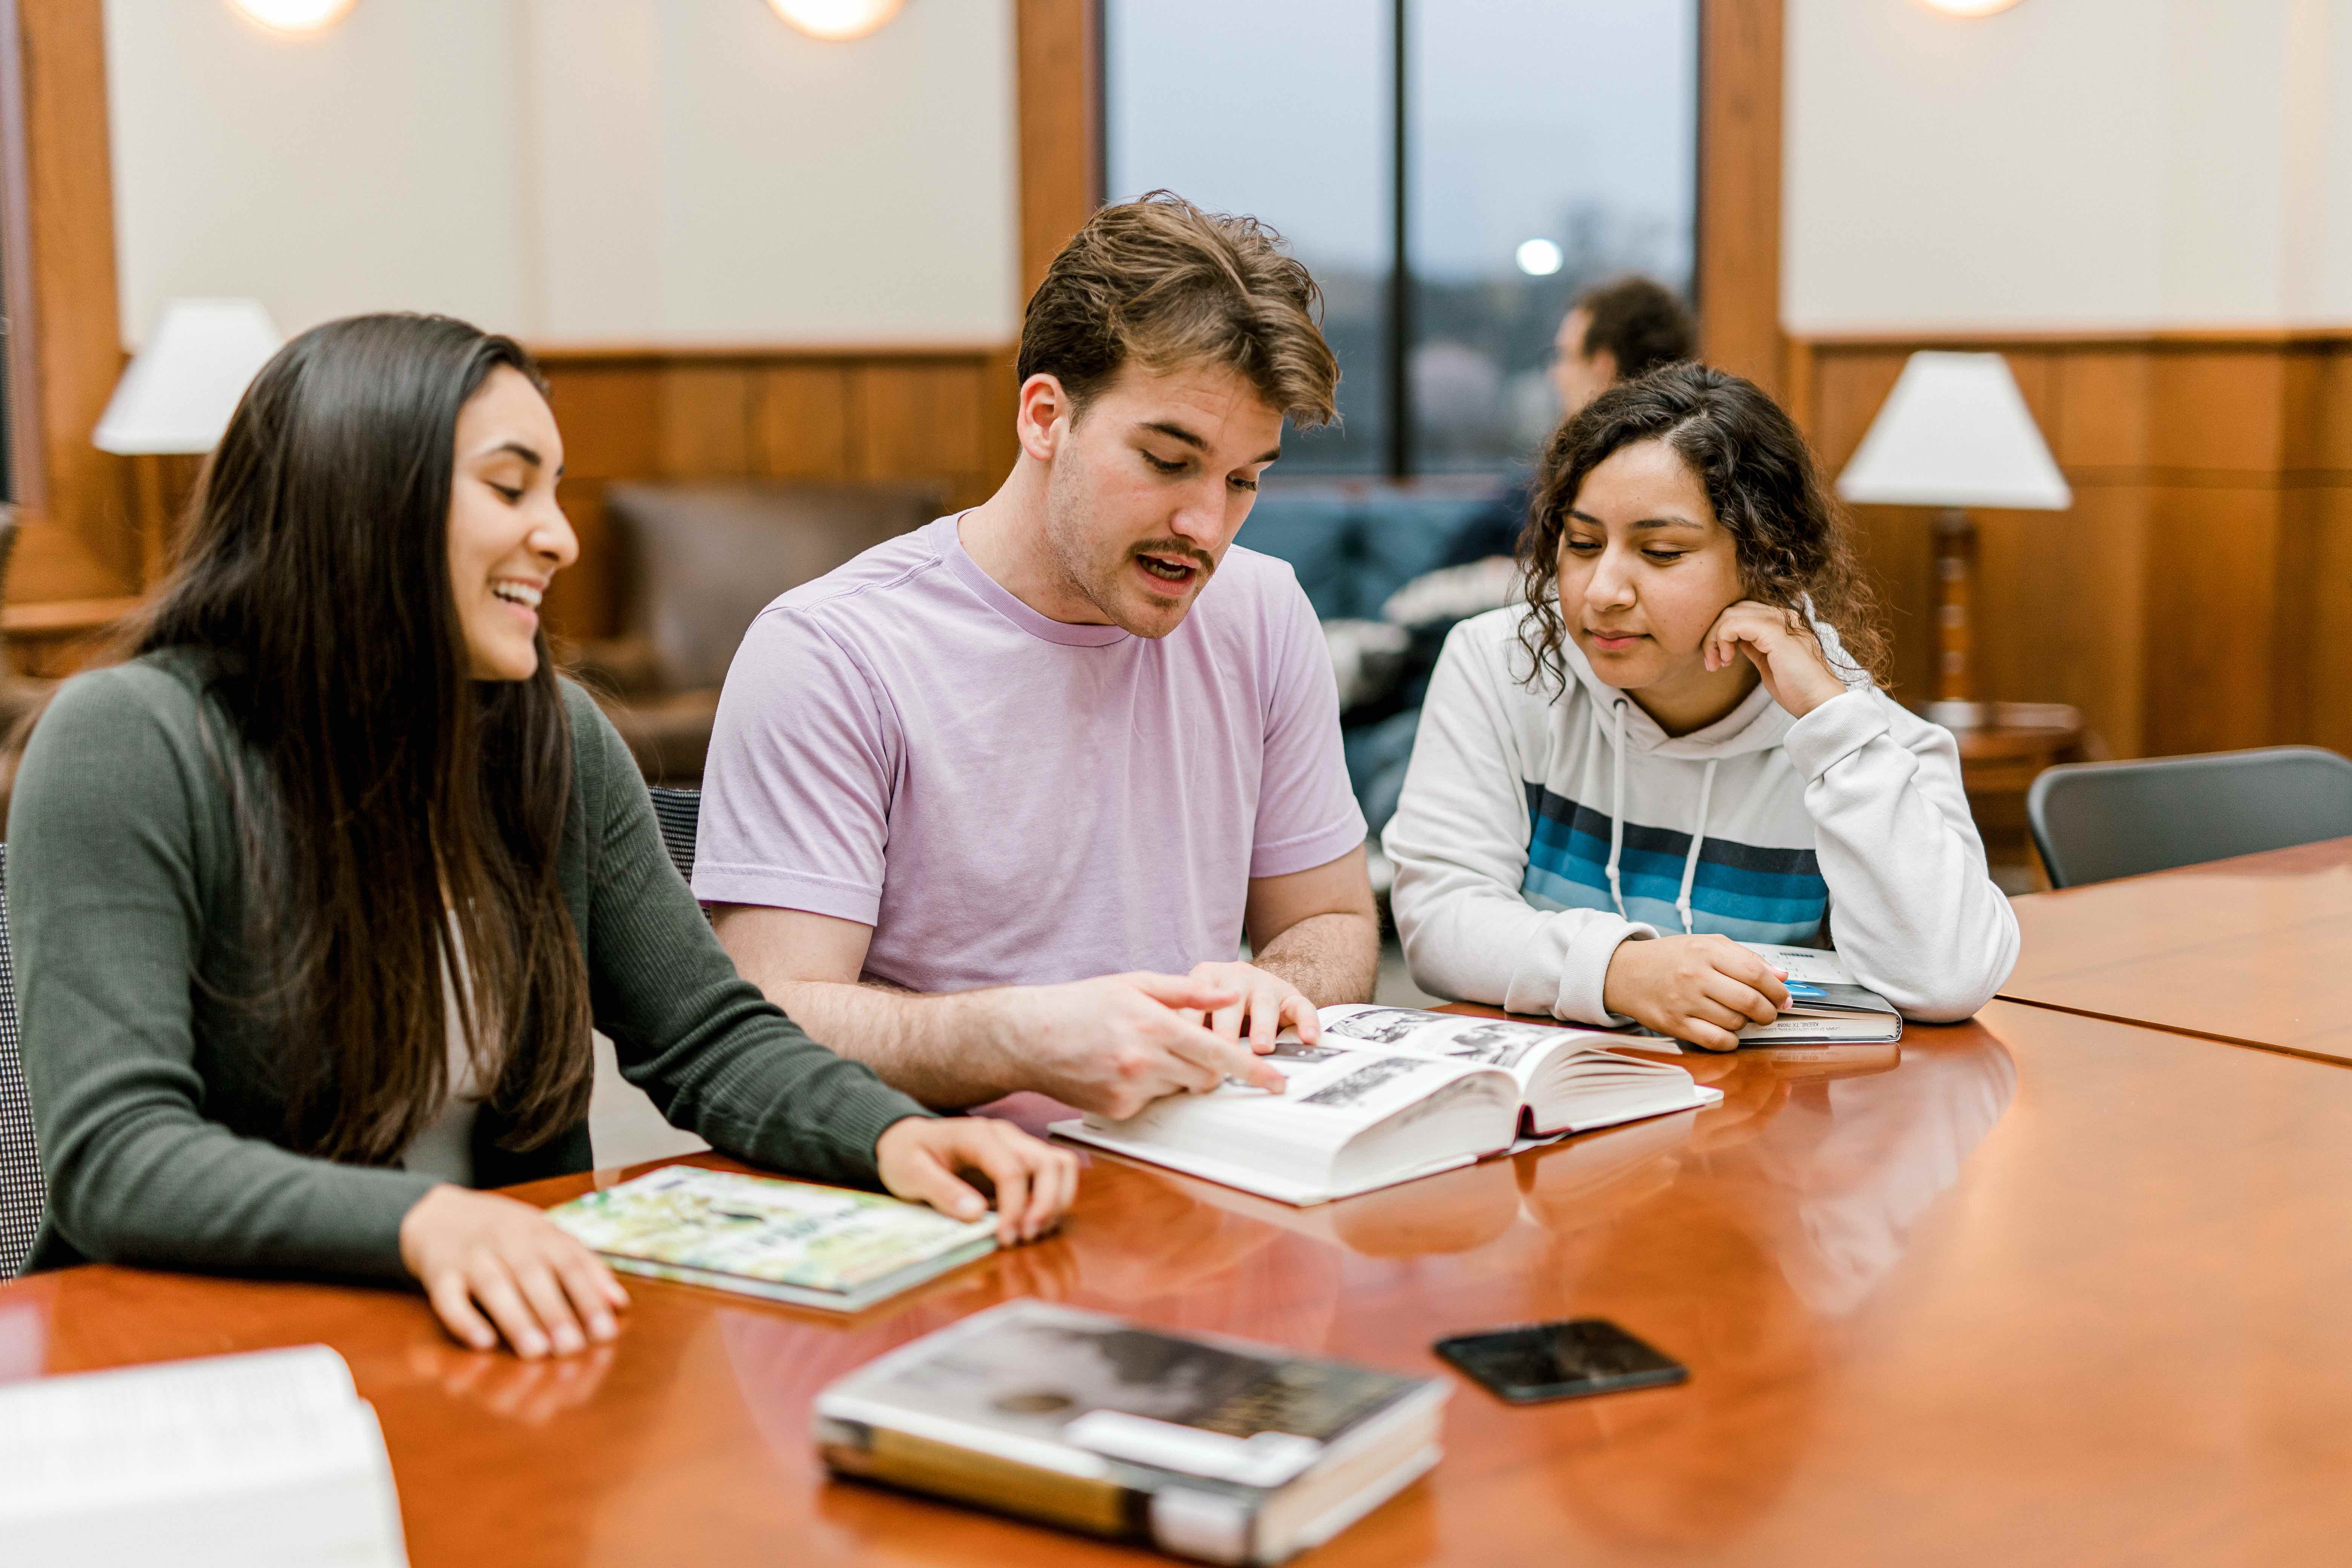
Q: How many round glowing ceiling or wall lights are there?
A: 3